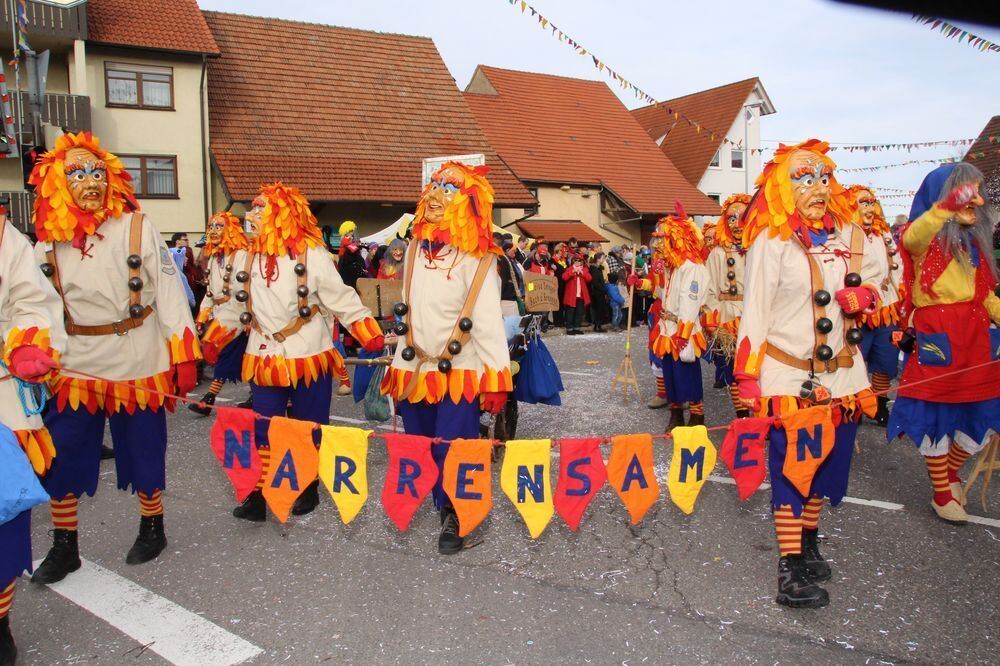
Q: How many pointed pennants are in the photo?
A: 11